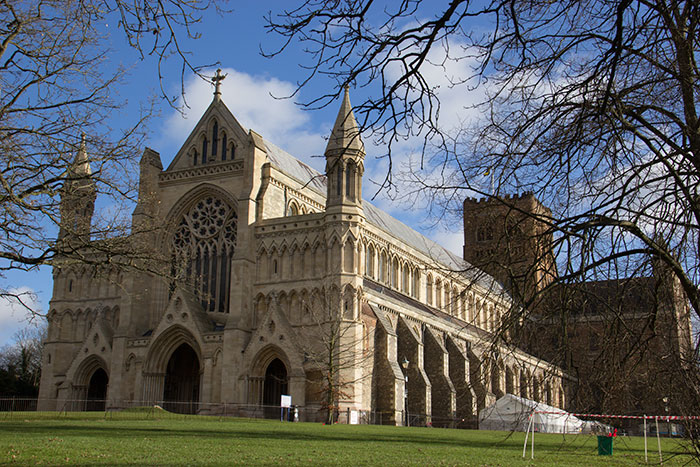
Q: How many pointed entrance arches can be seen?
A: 3